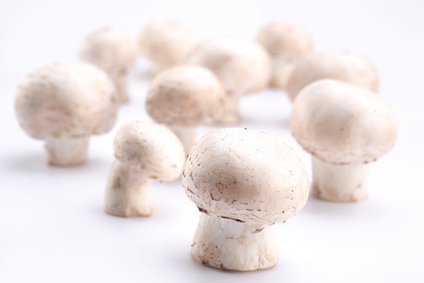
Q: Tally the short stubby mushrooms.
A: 10